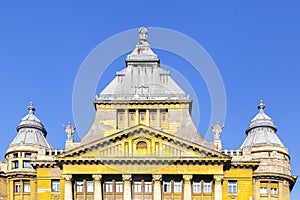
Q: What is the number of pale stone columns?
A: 6